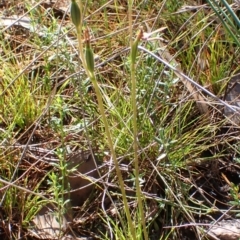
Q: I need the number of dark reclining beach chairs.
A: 0